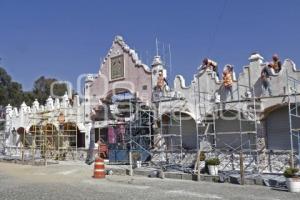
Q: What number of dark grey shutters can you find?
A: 3